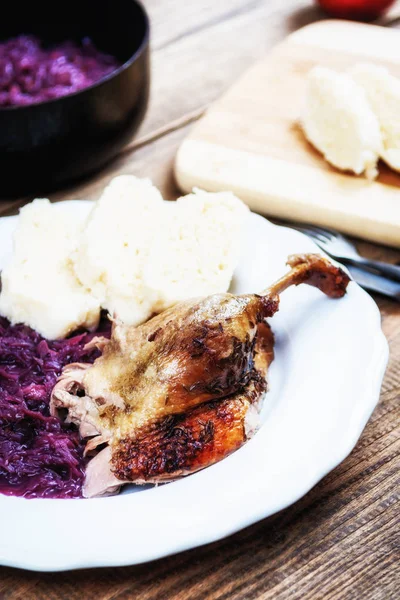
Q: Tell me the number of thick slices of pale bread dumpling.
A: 5